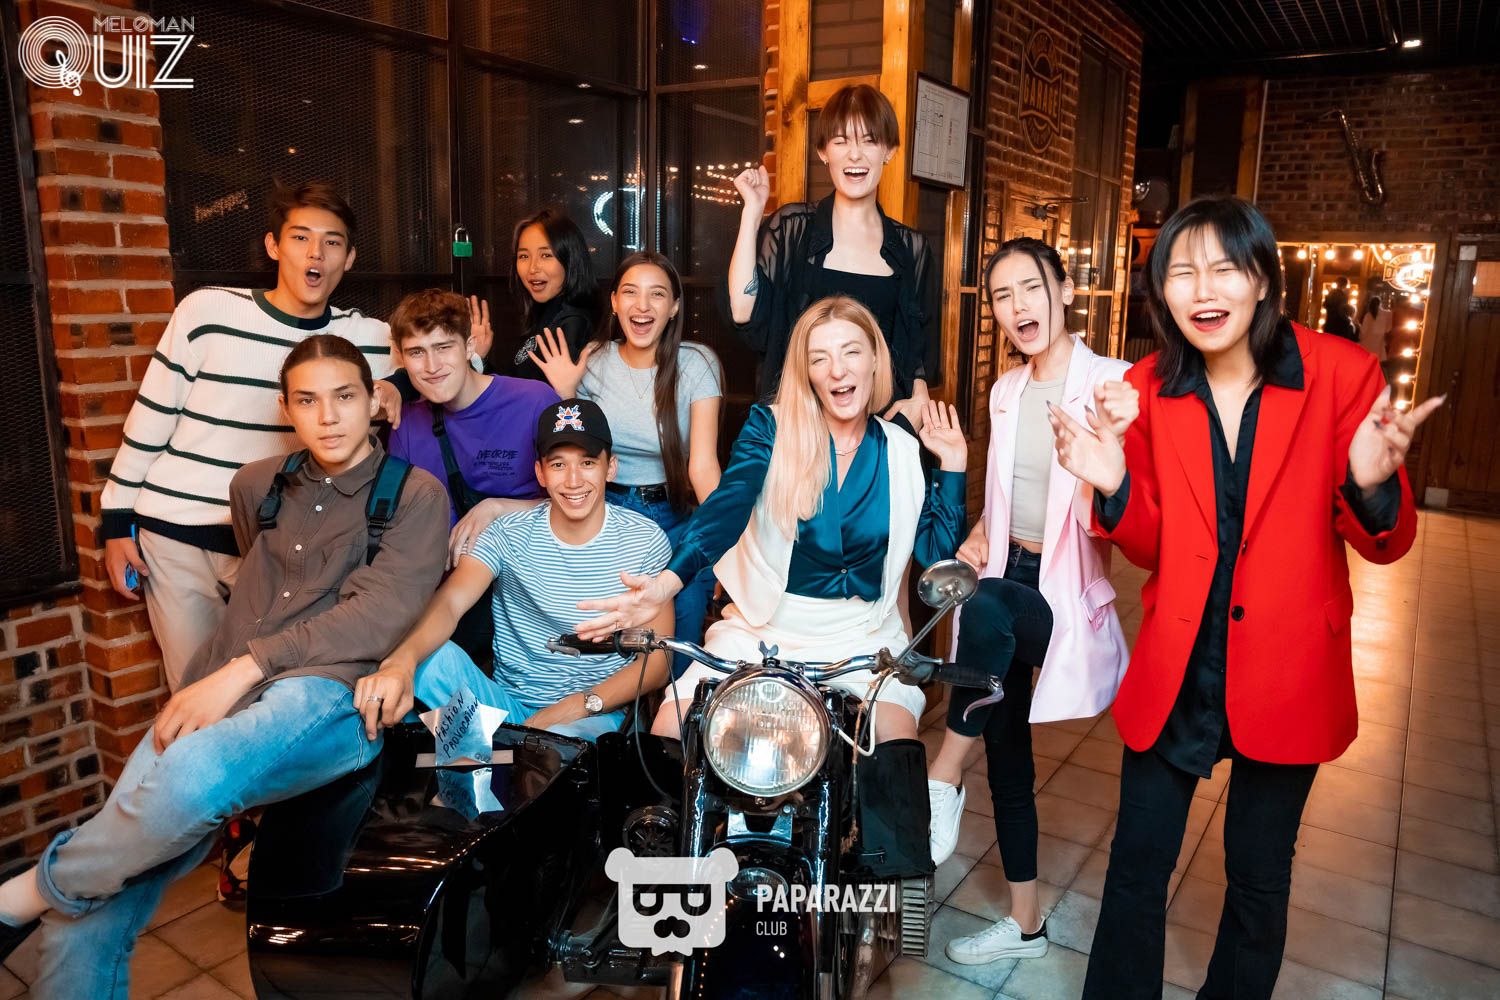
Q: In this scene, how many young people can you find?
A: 10